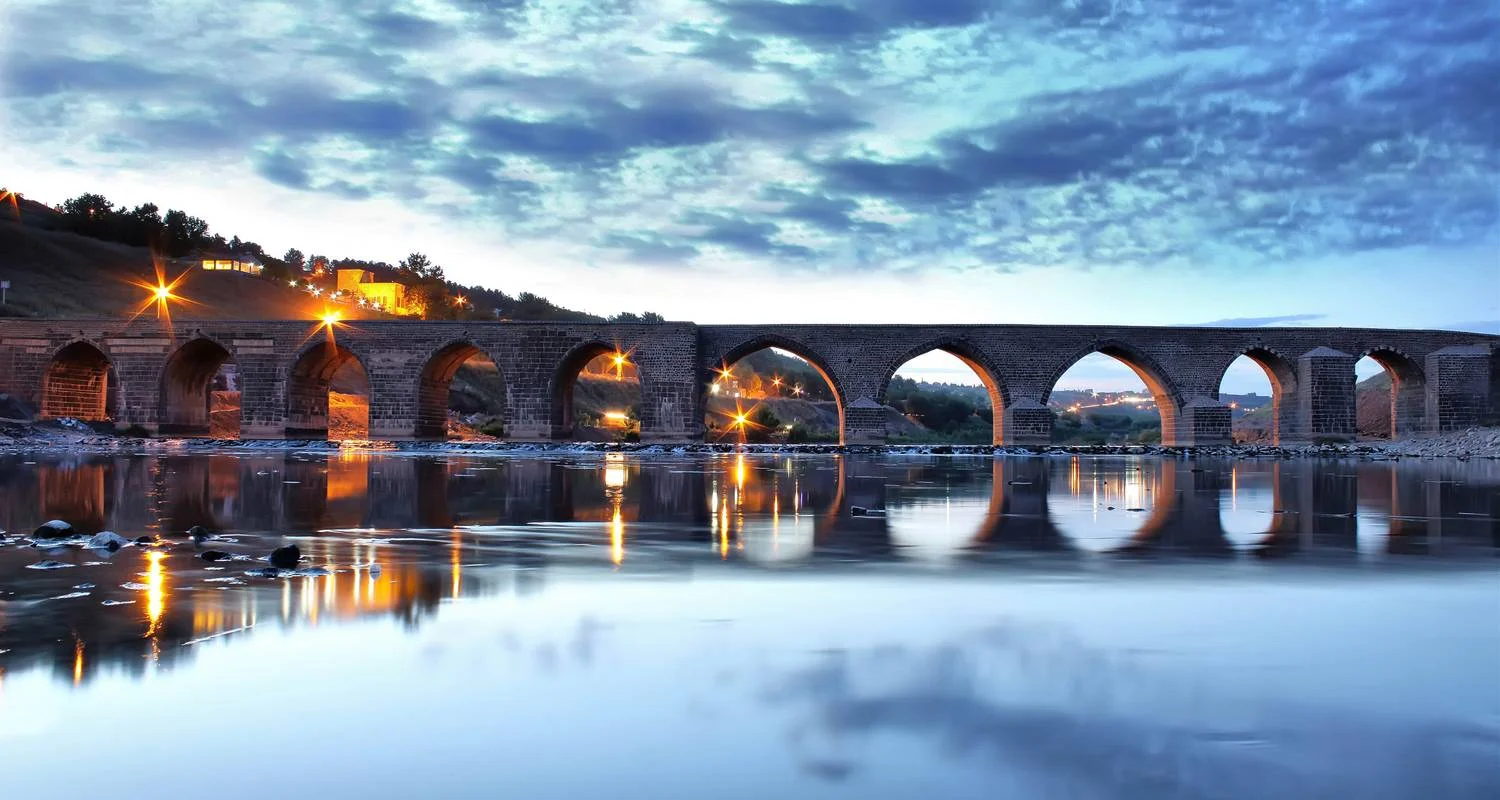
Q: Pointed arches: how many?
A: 10